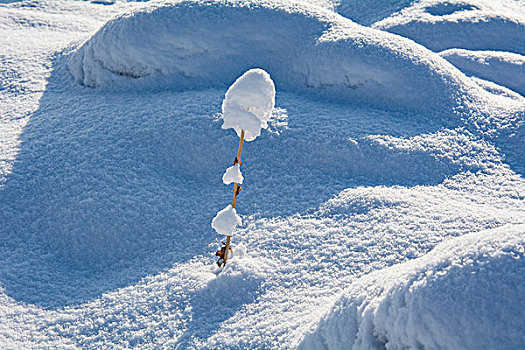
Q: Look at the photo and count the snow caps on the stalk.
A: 3